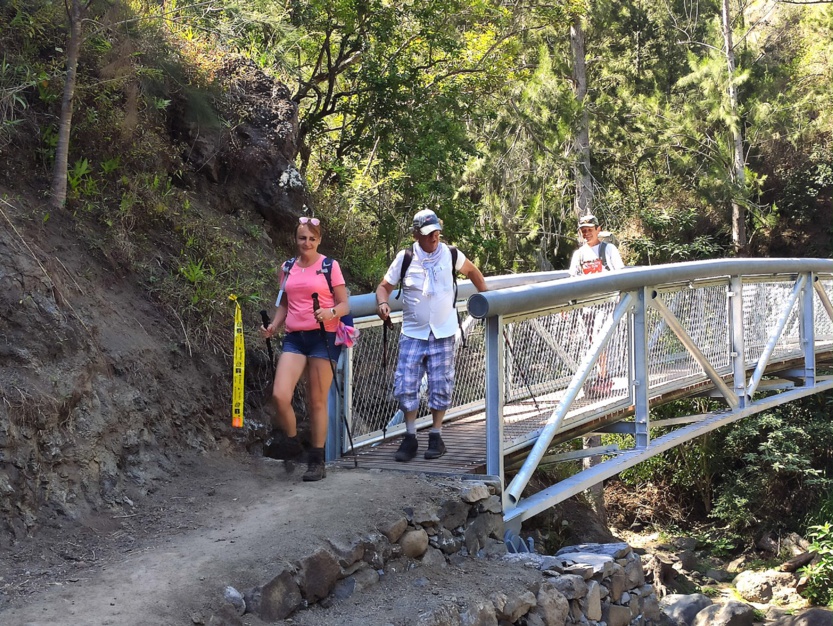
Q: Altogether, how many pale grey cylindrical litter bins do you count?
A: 0